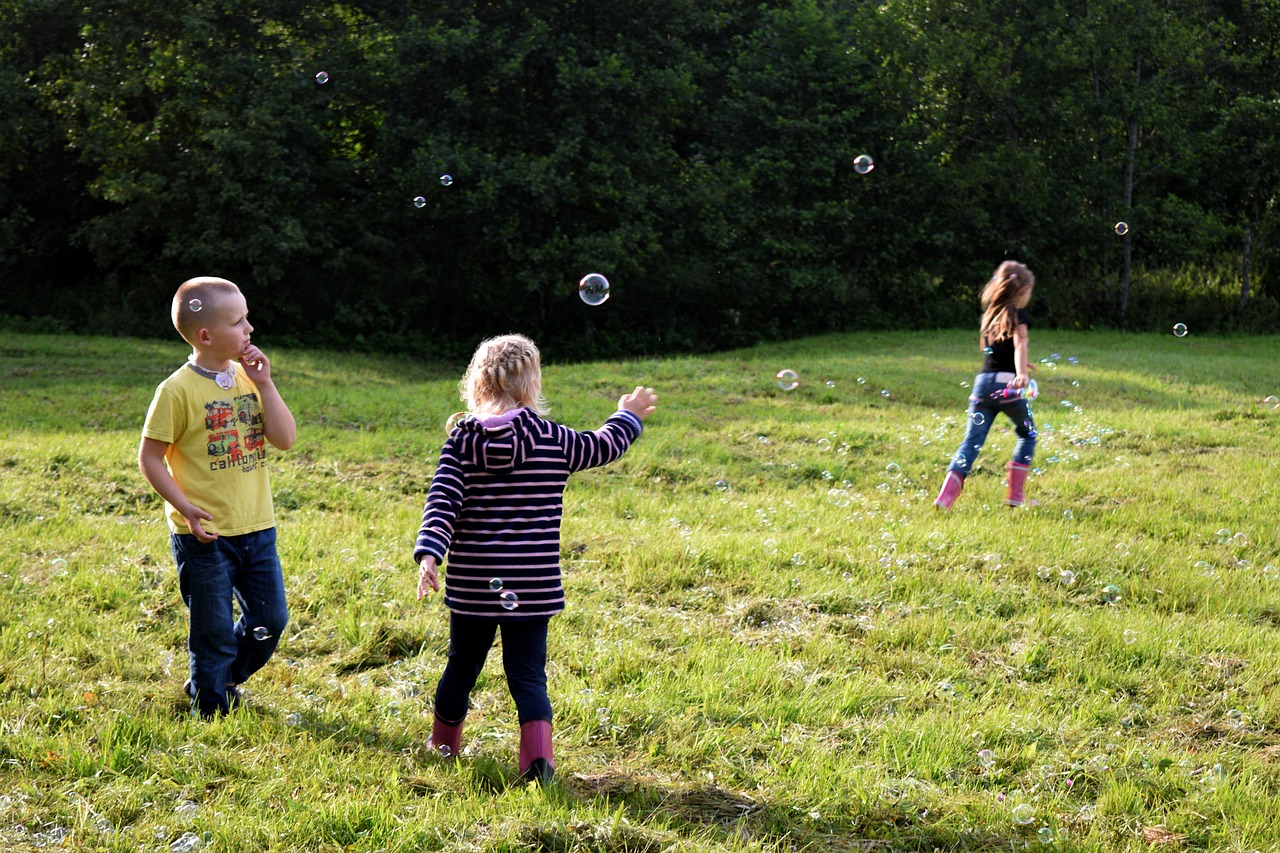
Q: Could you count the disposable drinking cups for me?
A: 0